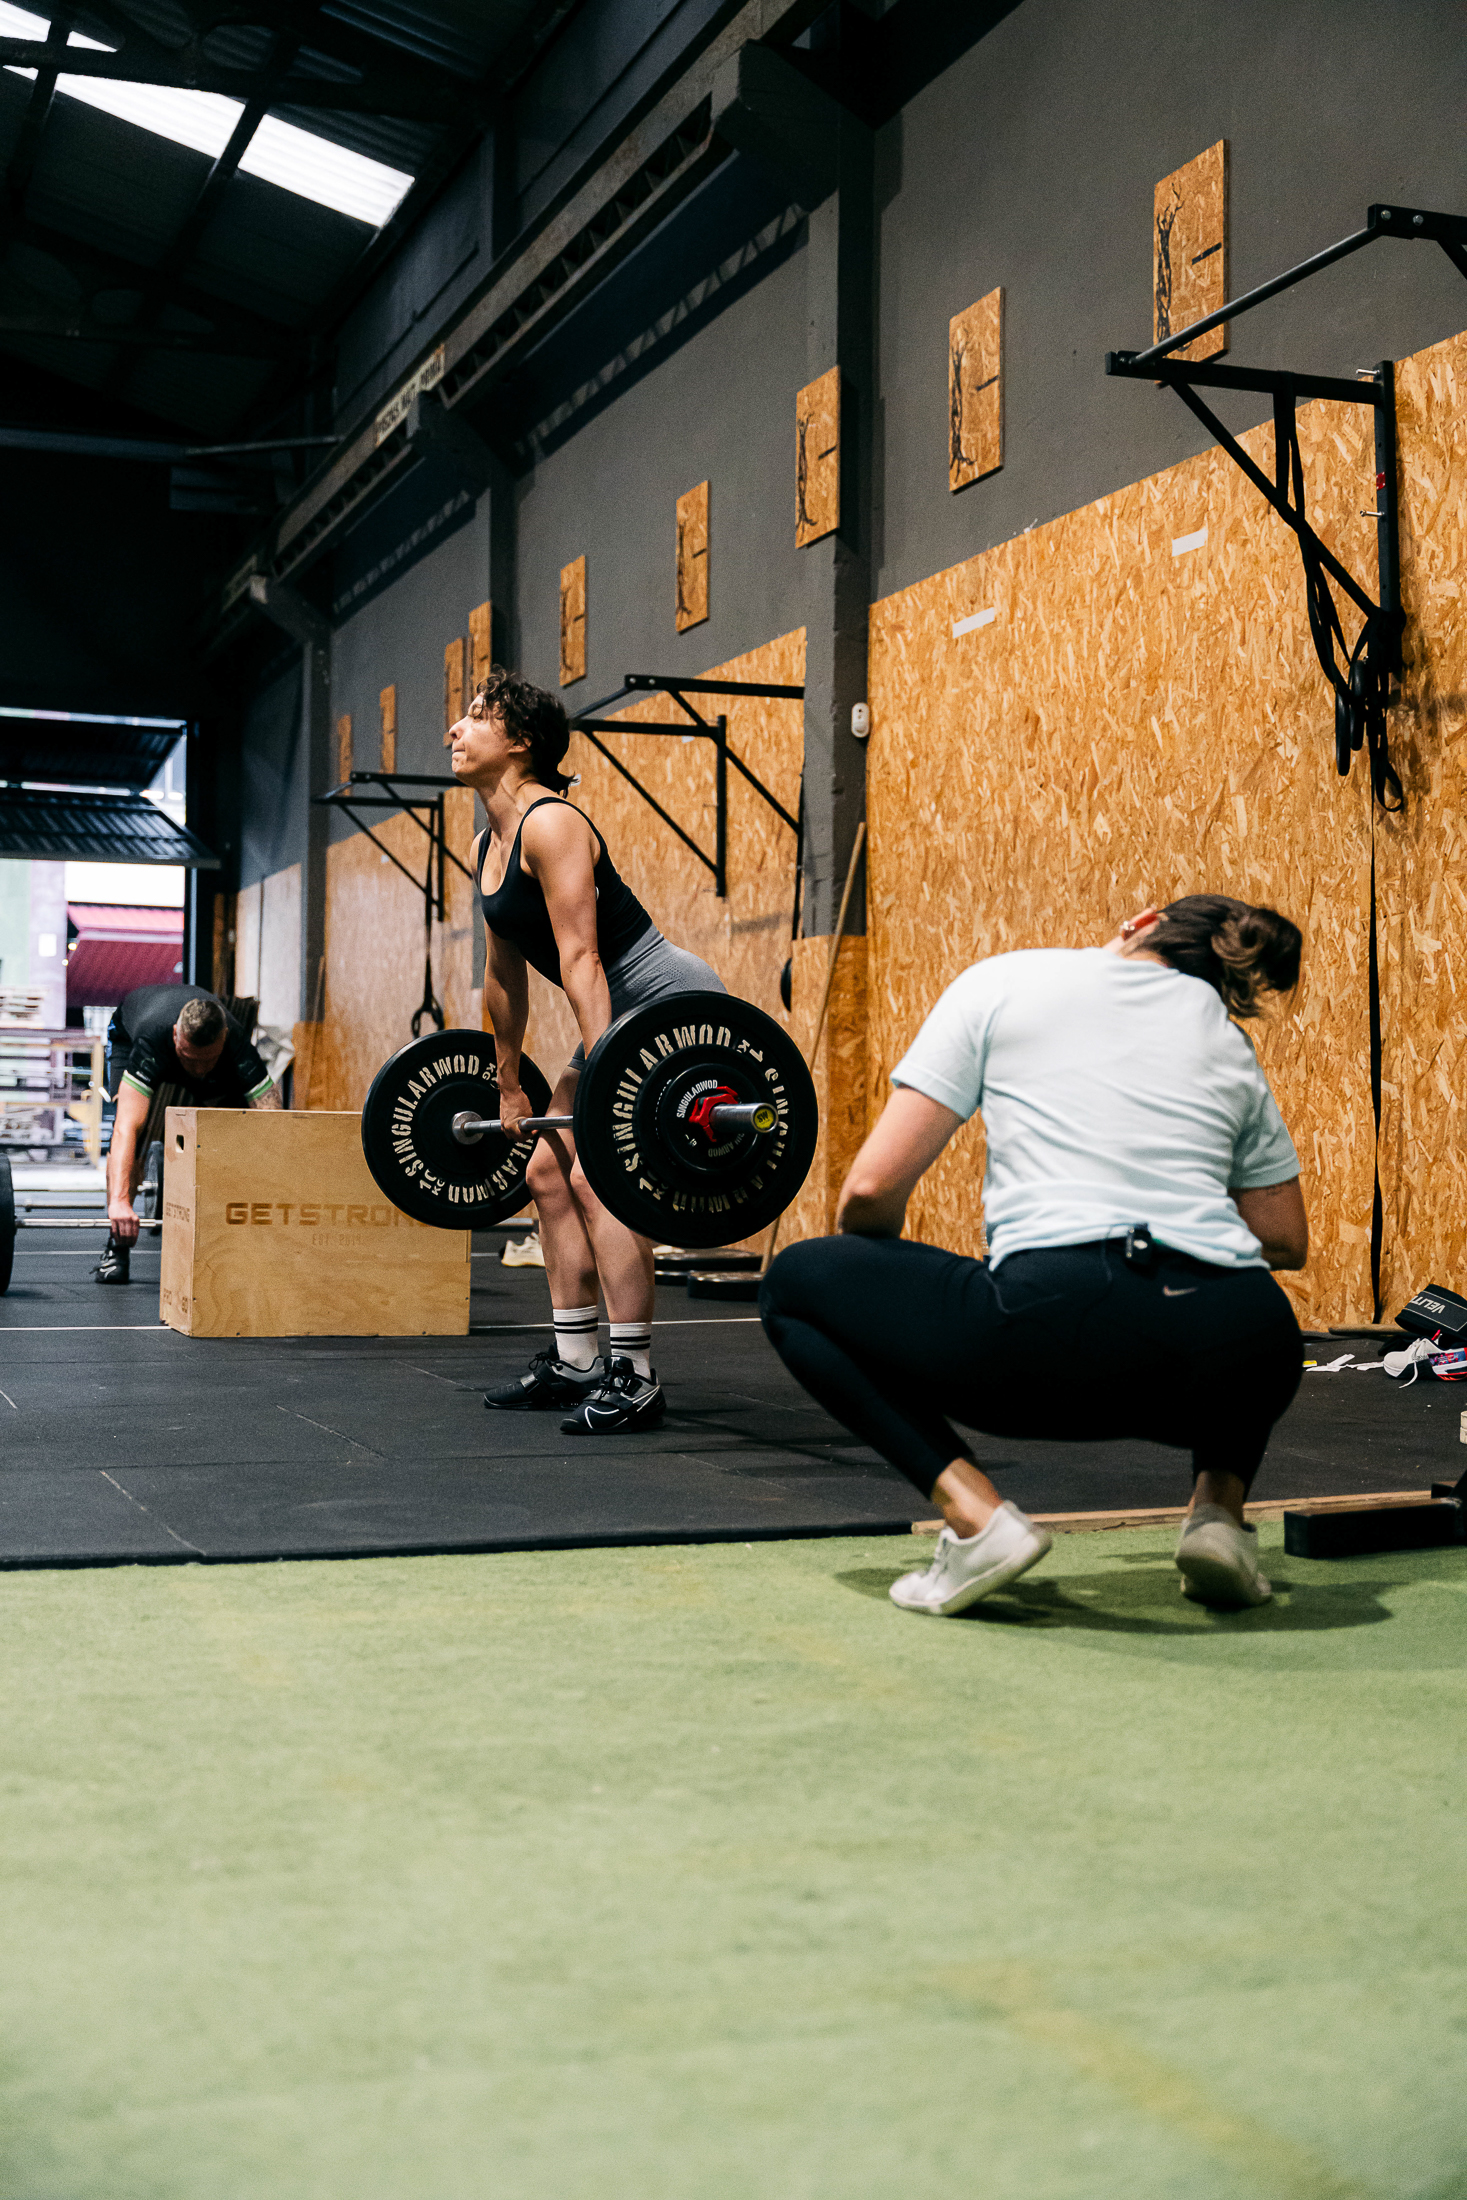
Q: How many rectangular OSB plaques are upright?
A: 9